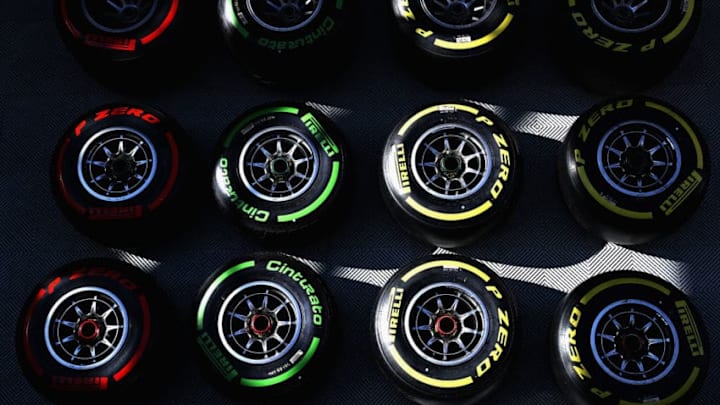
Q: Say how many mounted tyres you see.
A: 12